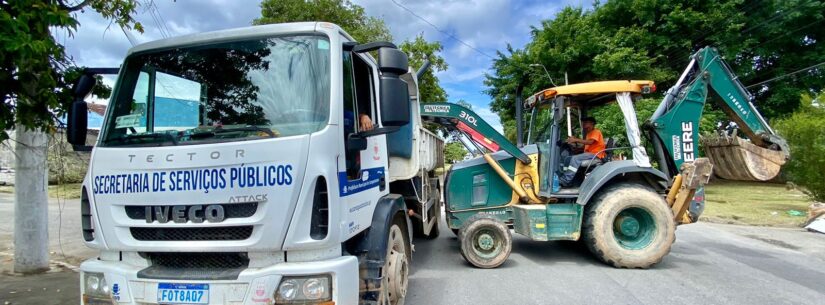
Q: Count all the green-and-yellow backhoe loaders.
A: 1